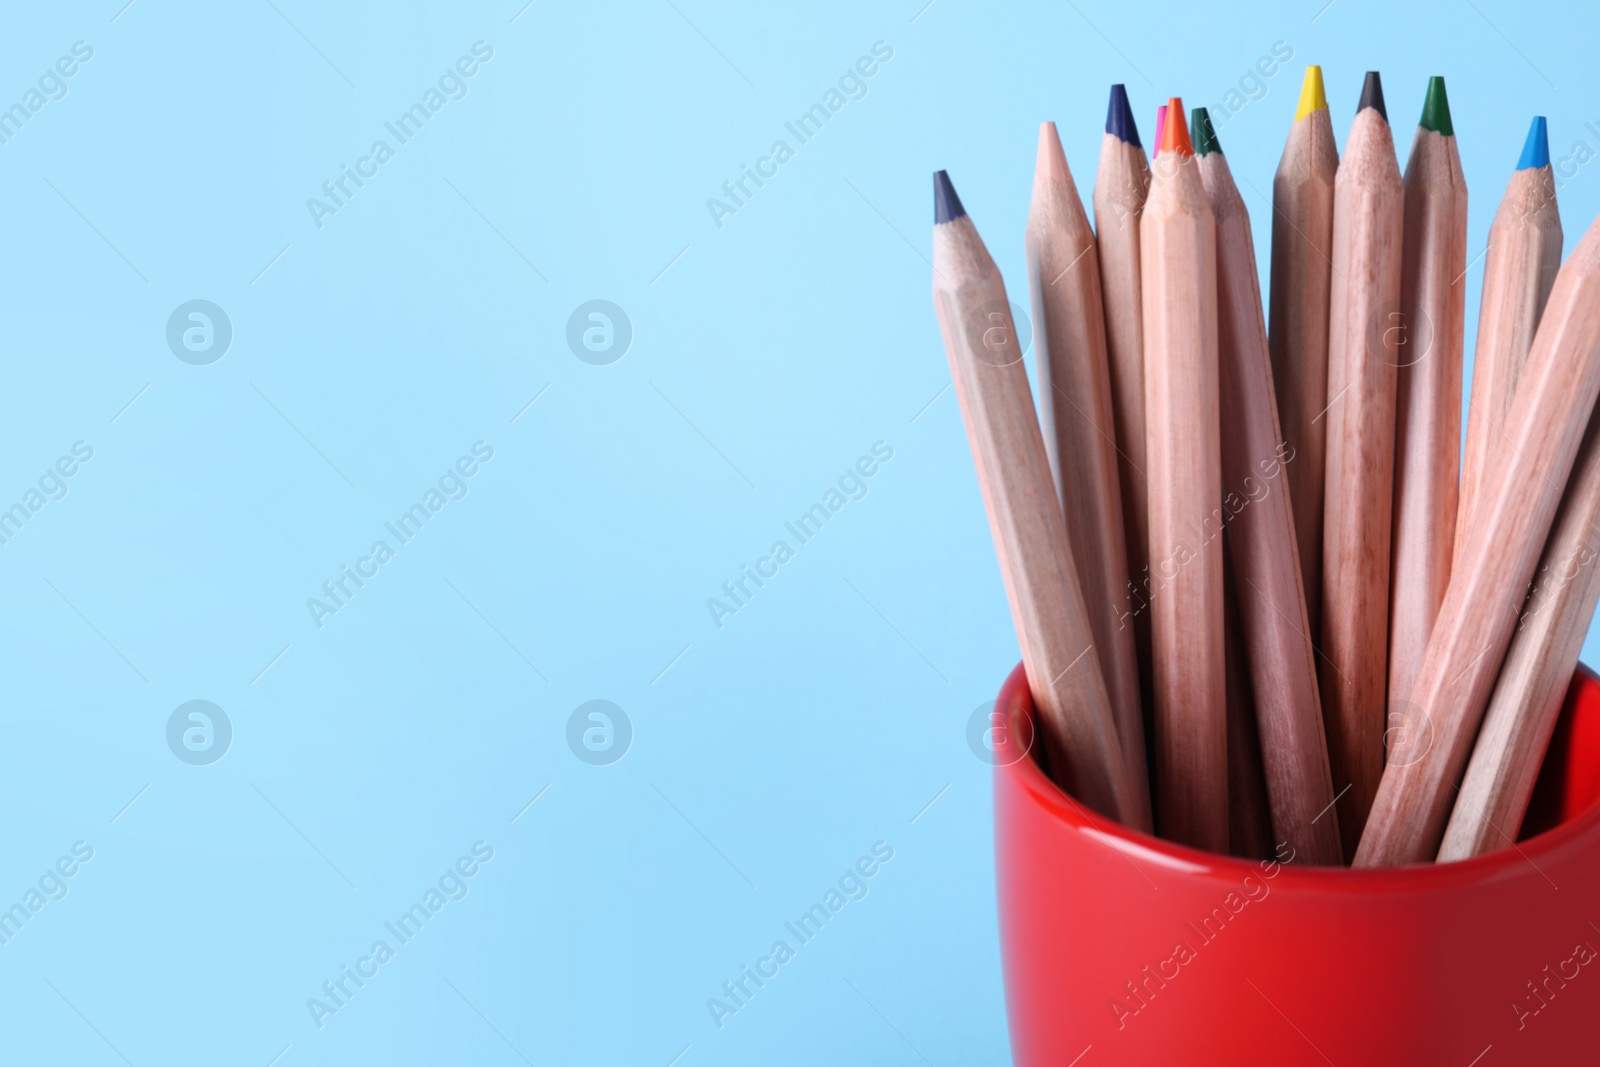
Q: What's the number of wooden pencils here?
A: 12